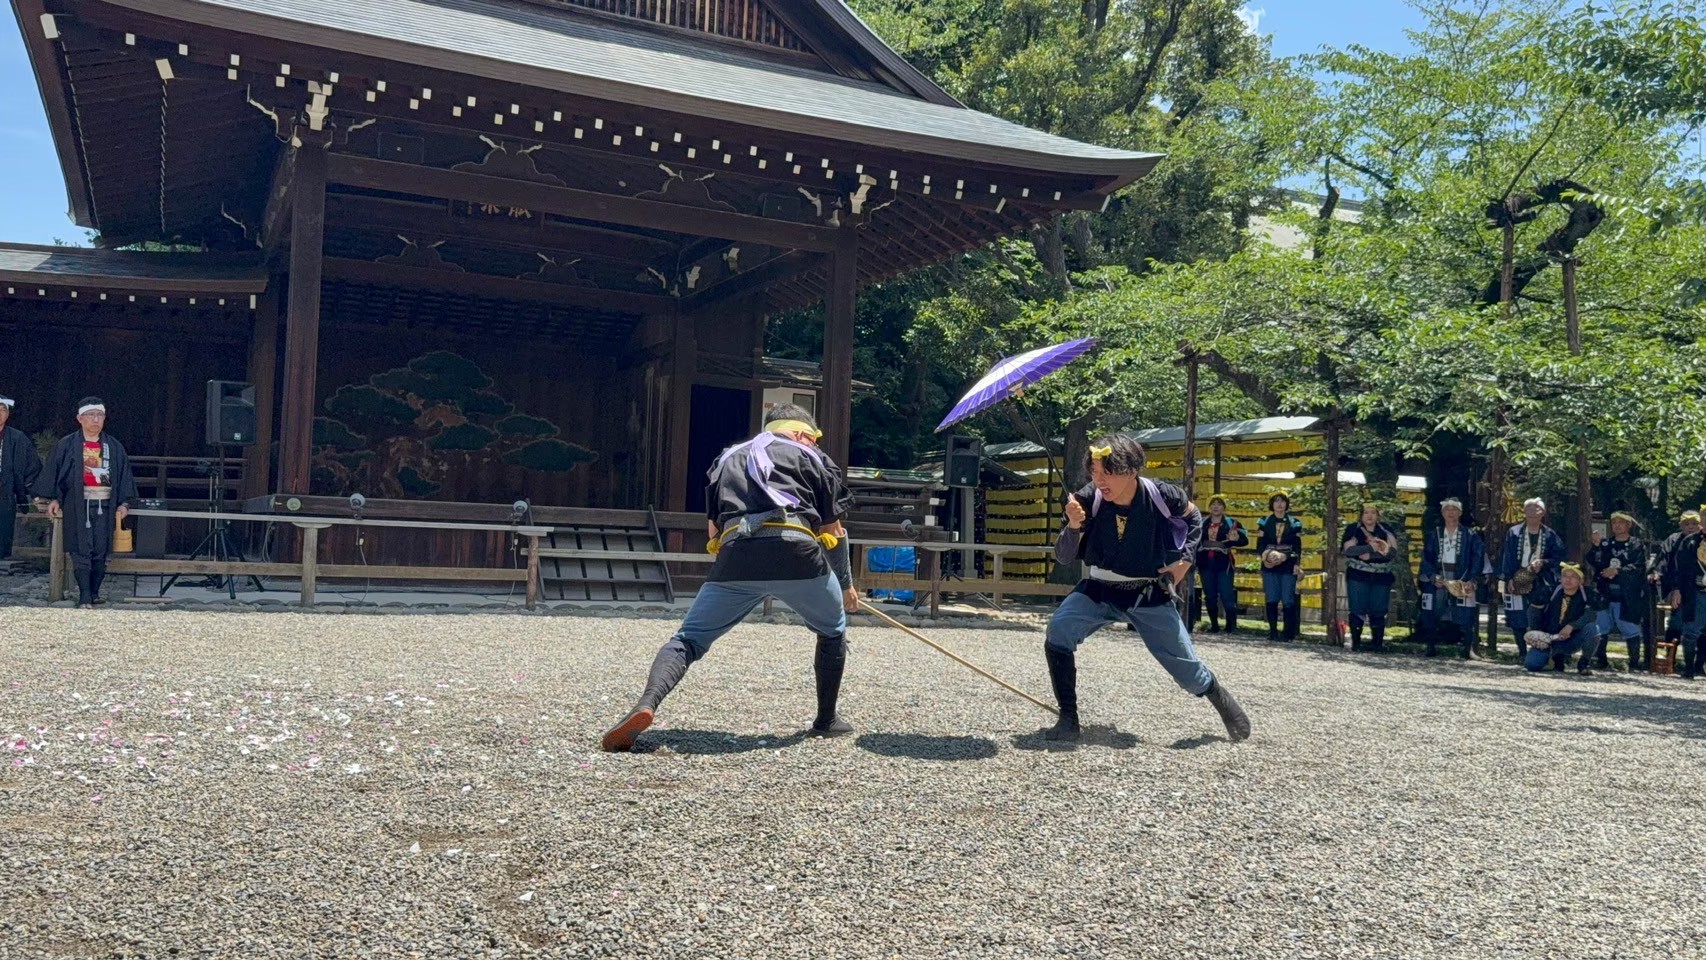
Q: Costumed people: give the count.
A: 13